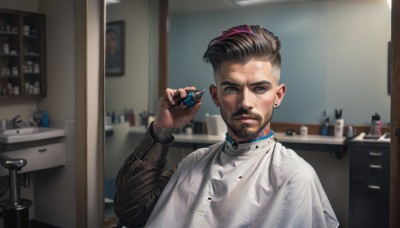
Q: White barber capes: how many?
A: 1